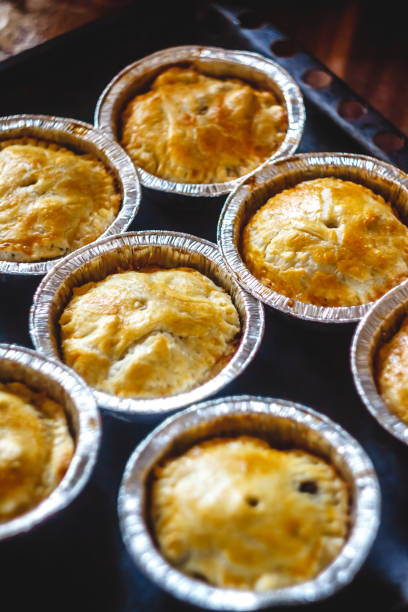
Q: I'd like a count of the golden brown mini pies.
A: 7